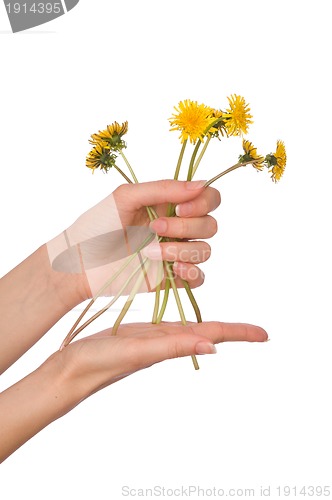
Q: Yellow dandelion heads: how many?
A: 7